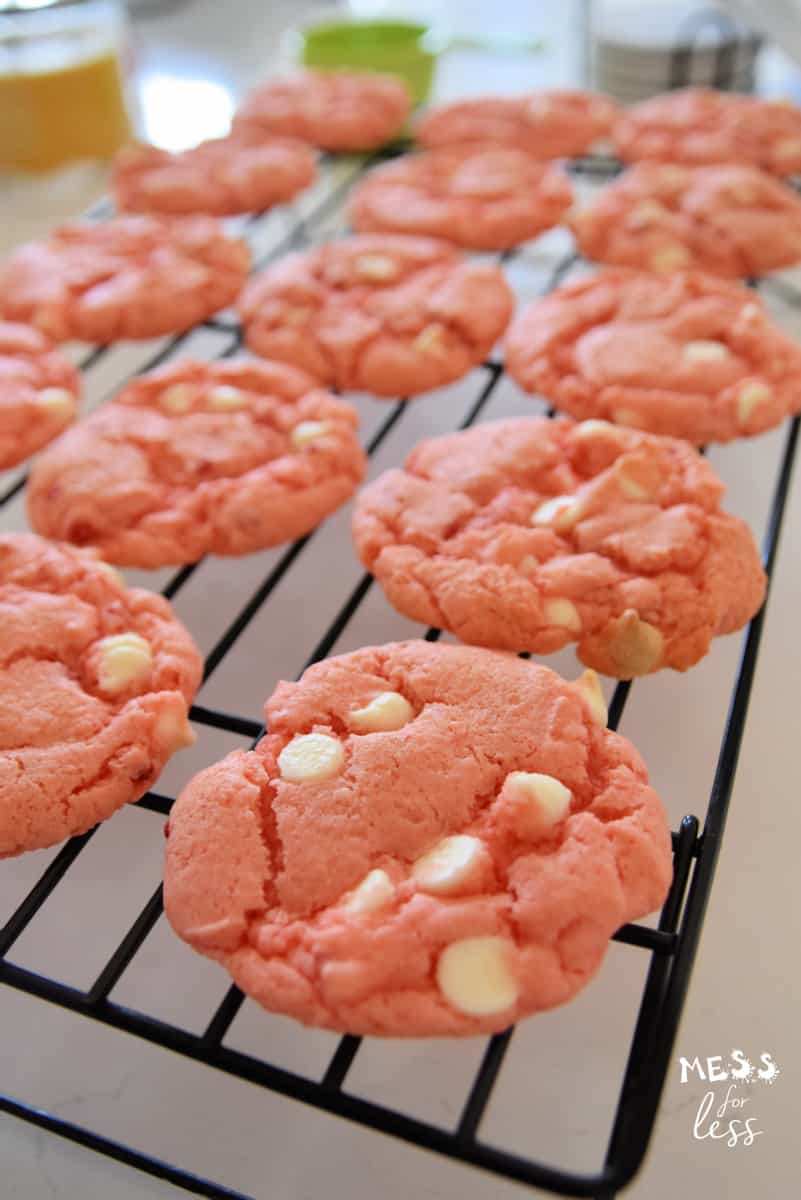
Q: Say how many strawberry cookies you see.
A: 14